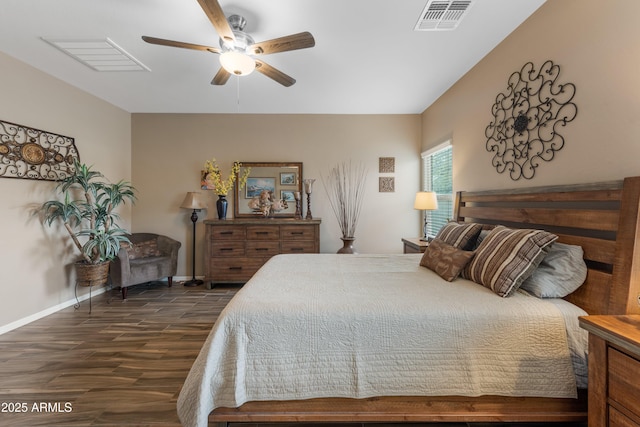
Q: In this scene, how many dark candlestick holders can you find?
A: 2